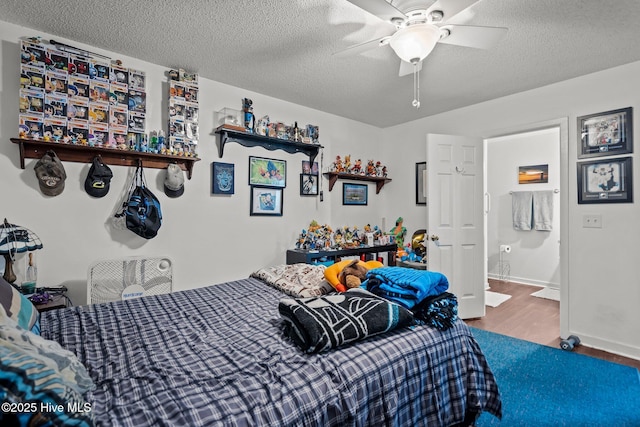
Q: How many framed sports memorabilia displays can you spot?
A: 2